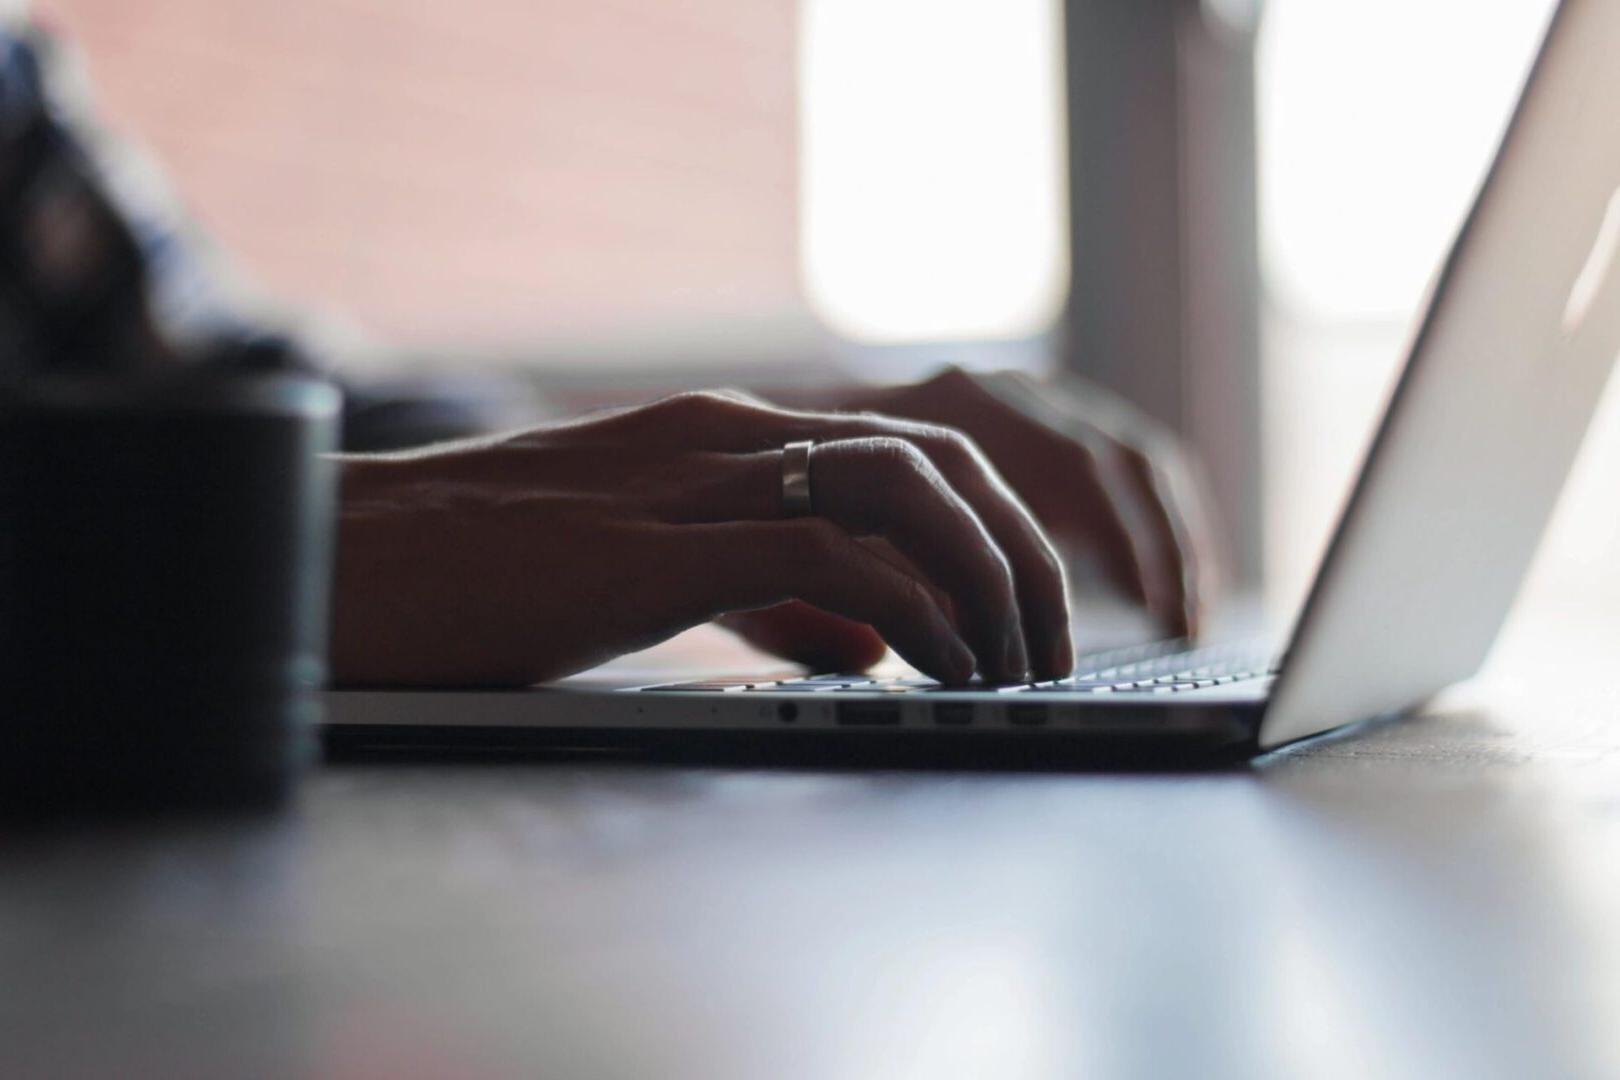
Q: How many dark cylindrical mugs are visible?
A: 1